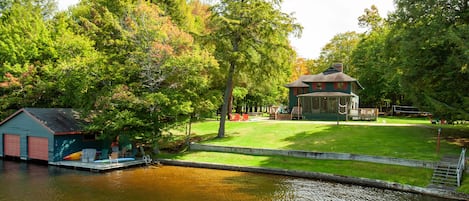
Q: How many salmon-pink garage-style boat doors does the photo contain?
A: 2